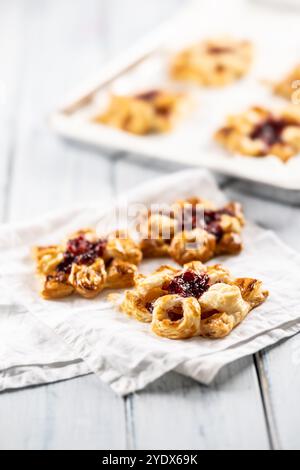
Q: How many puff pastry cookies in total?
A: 7